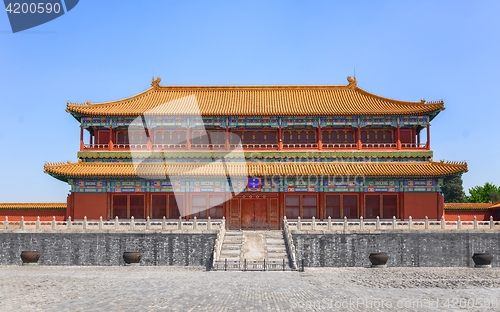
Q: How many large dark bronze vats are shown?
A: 4